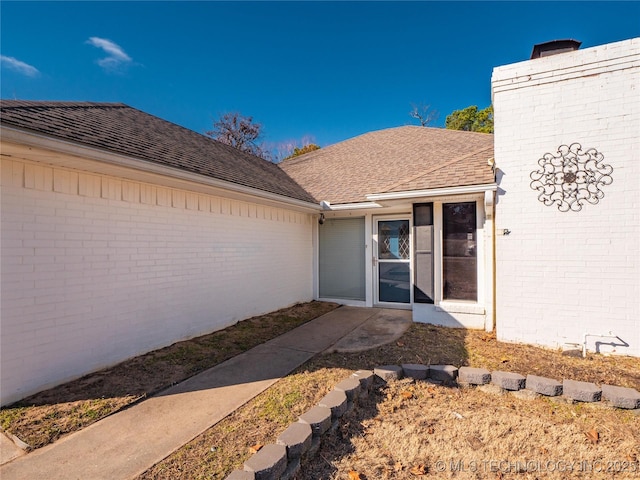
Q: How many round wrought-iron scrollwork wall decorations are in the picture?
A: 1